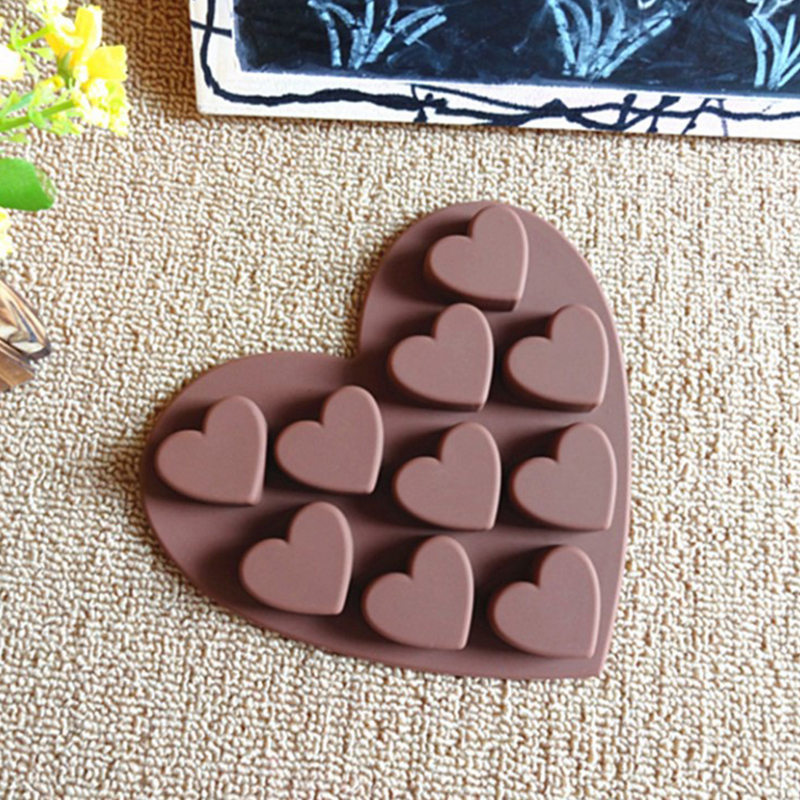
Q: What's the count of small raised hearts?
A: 10